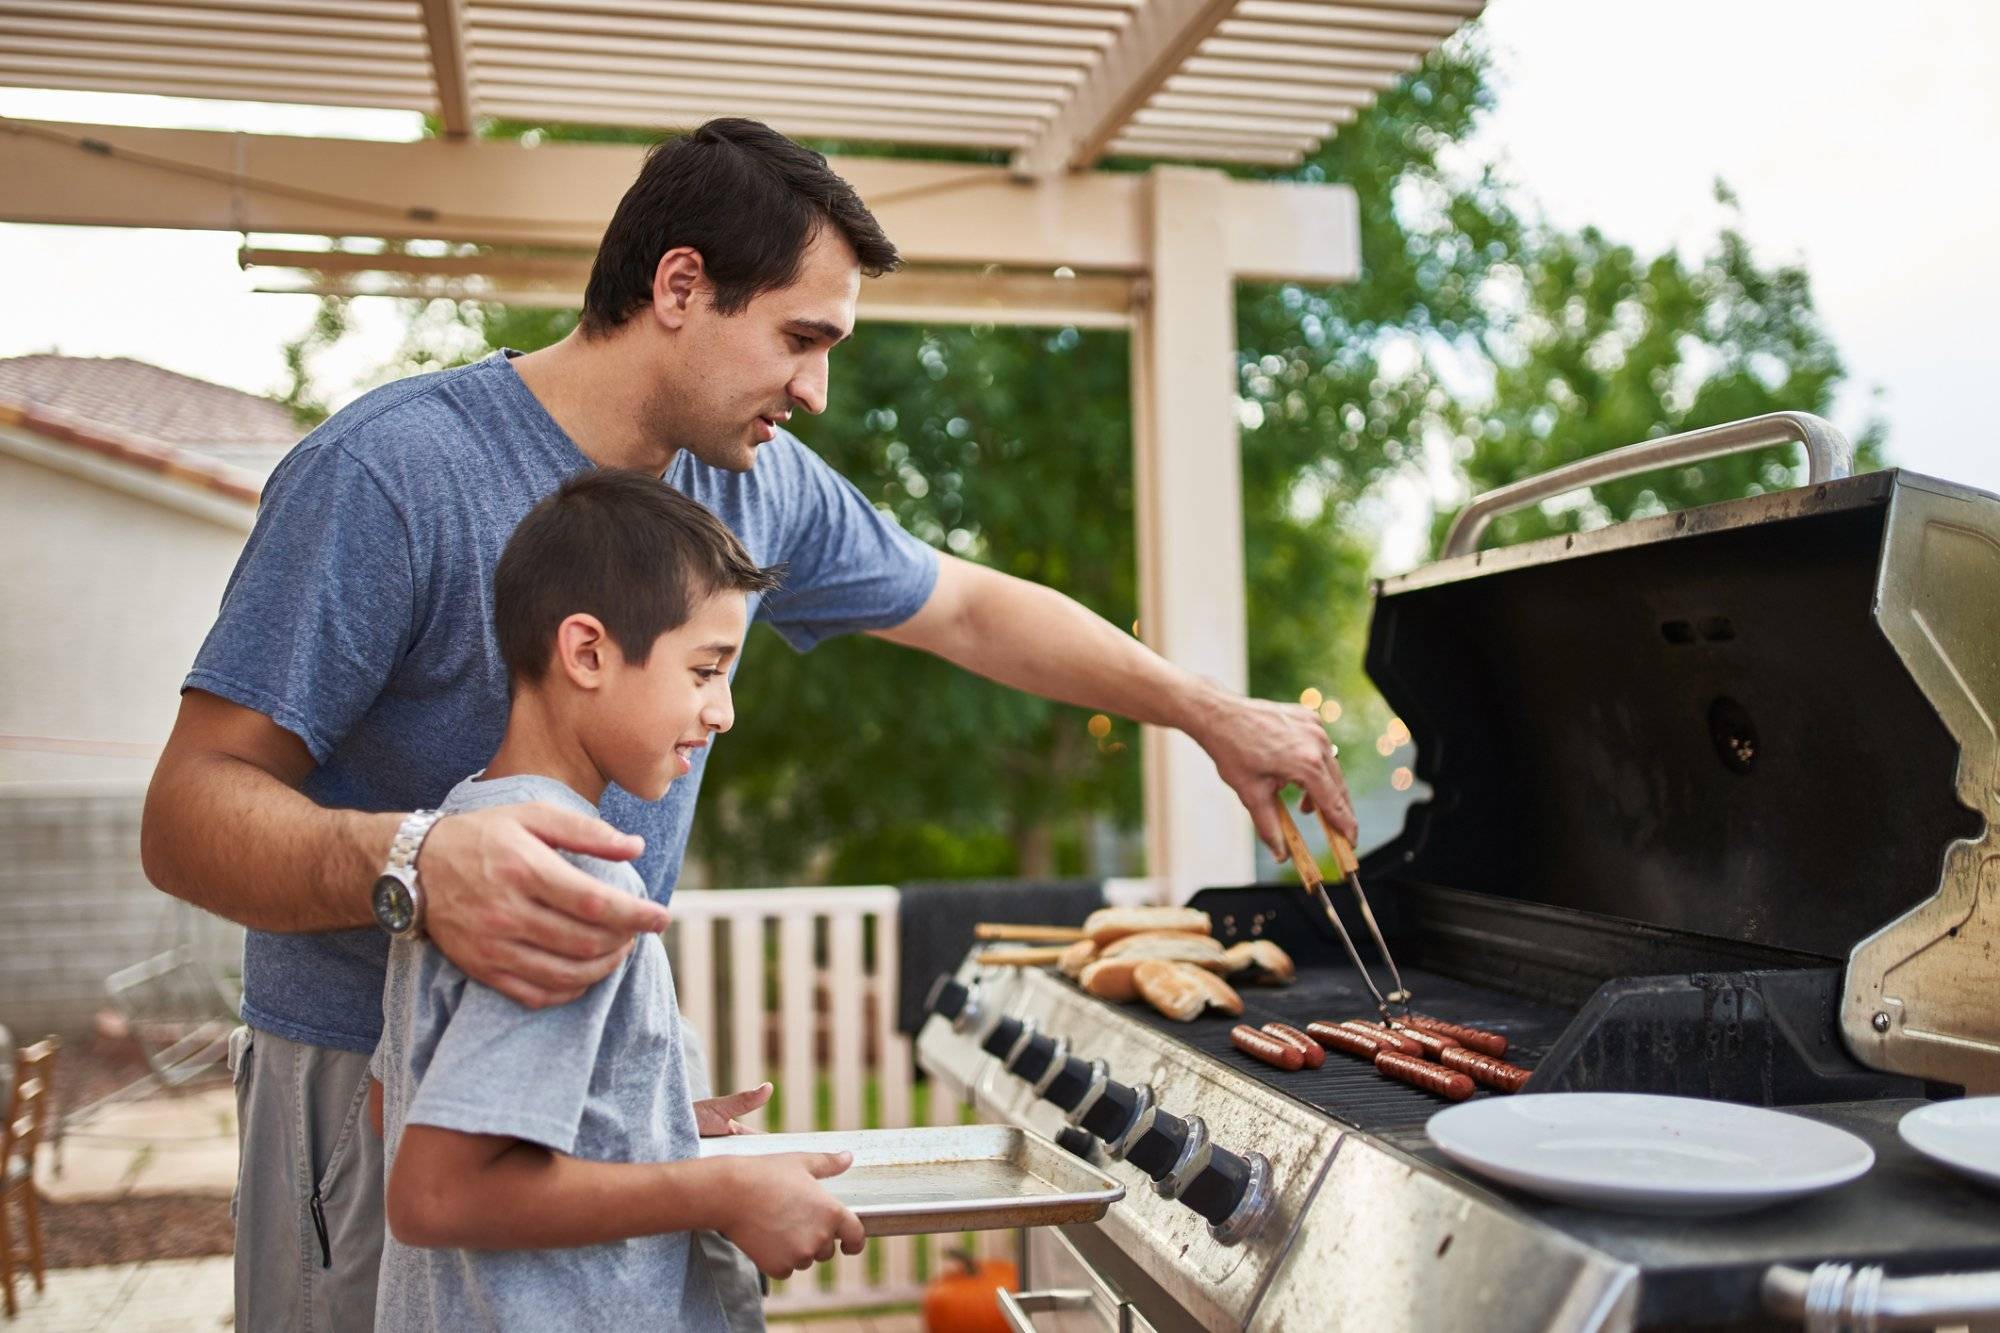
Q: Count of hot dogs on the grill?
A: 8